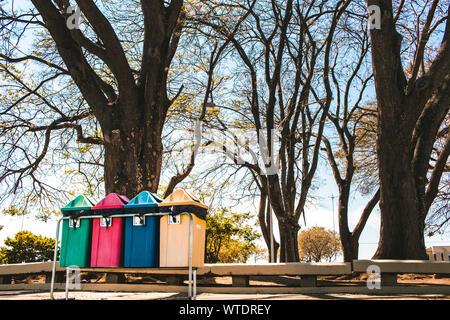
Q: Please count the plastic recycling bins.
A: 4